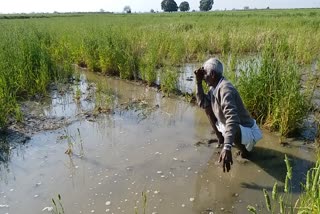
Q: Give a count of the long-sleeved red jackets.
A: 0